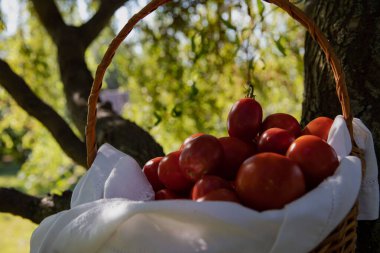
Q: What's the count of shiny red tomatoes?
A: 14